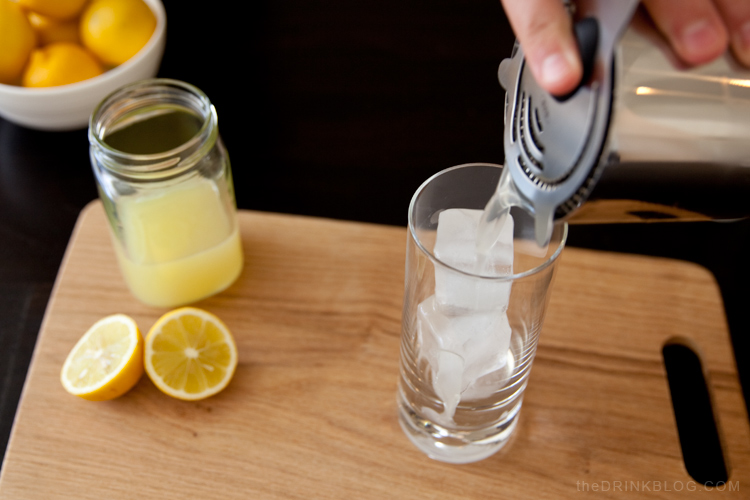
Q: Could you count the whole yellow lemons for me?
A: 5